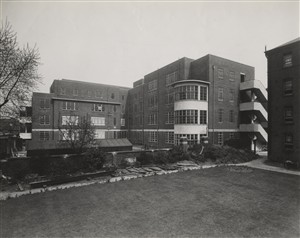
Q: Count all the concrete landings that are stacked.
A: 3